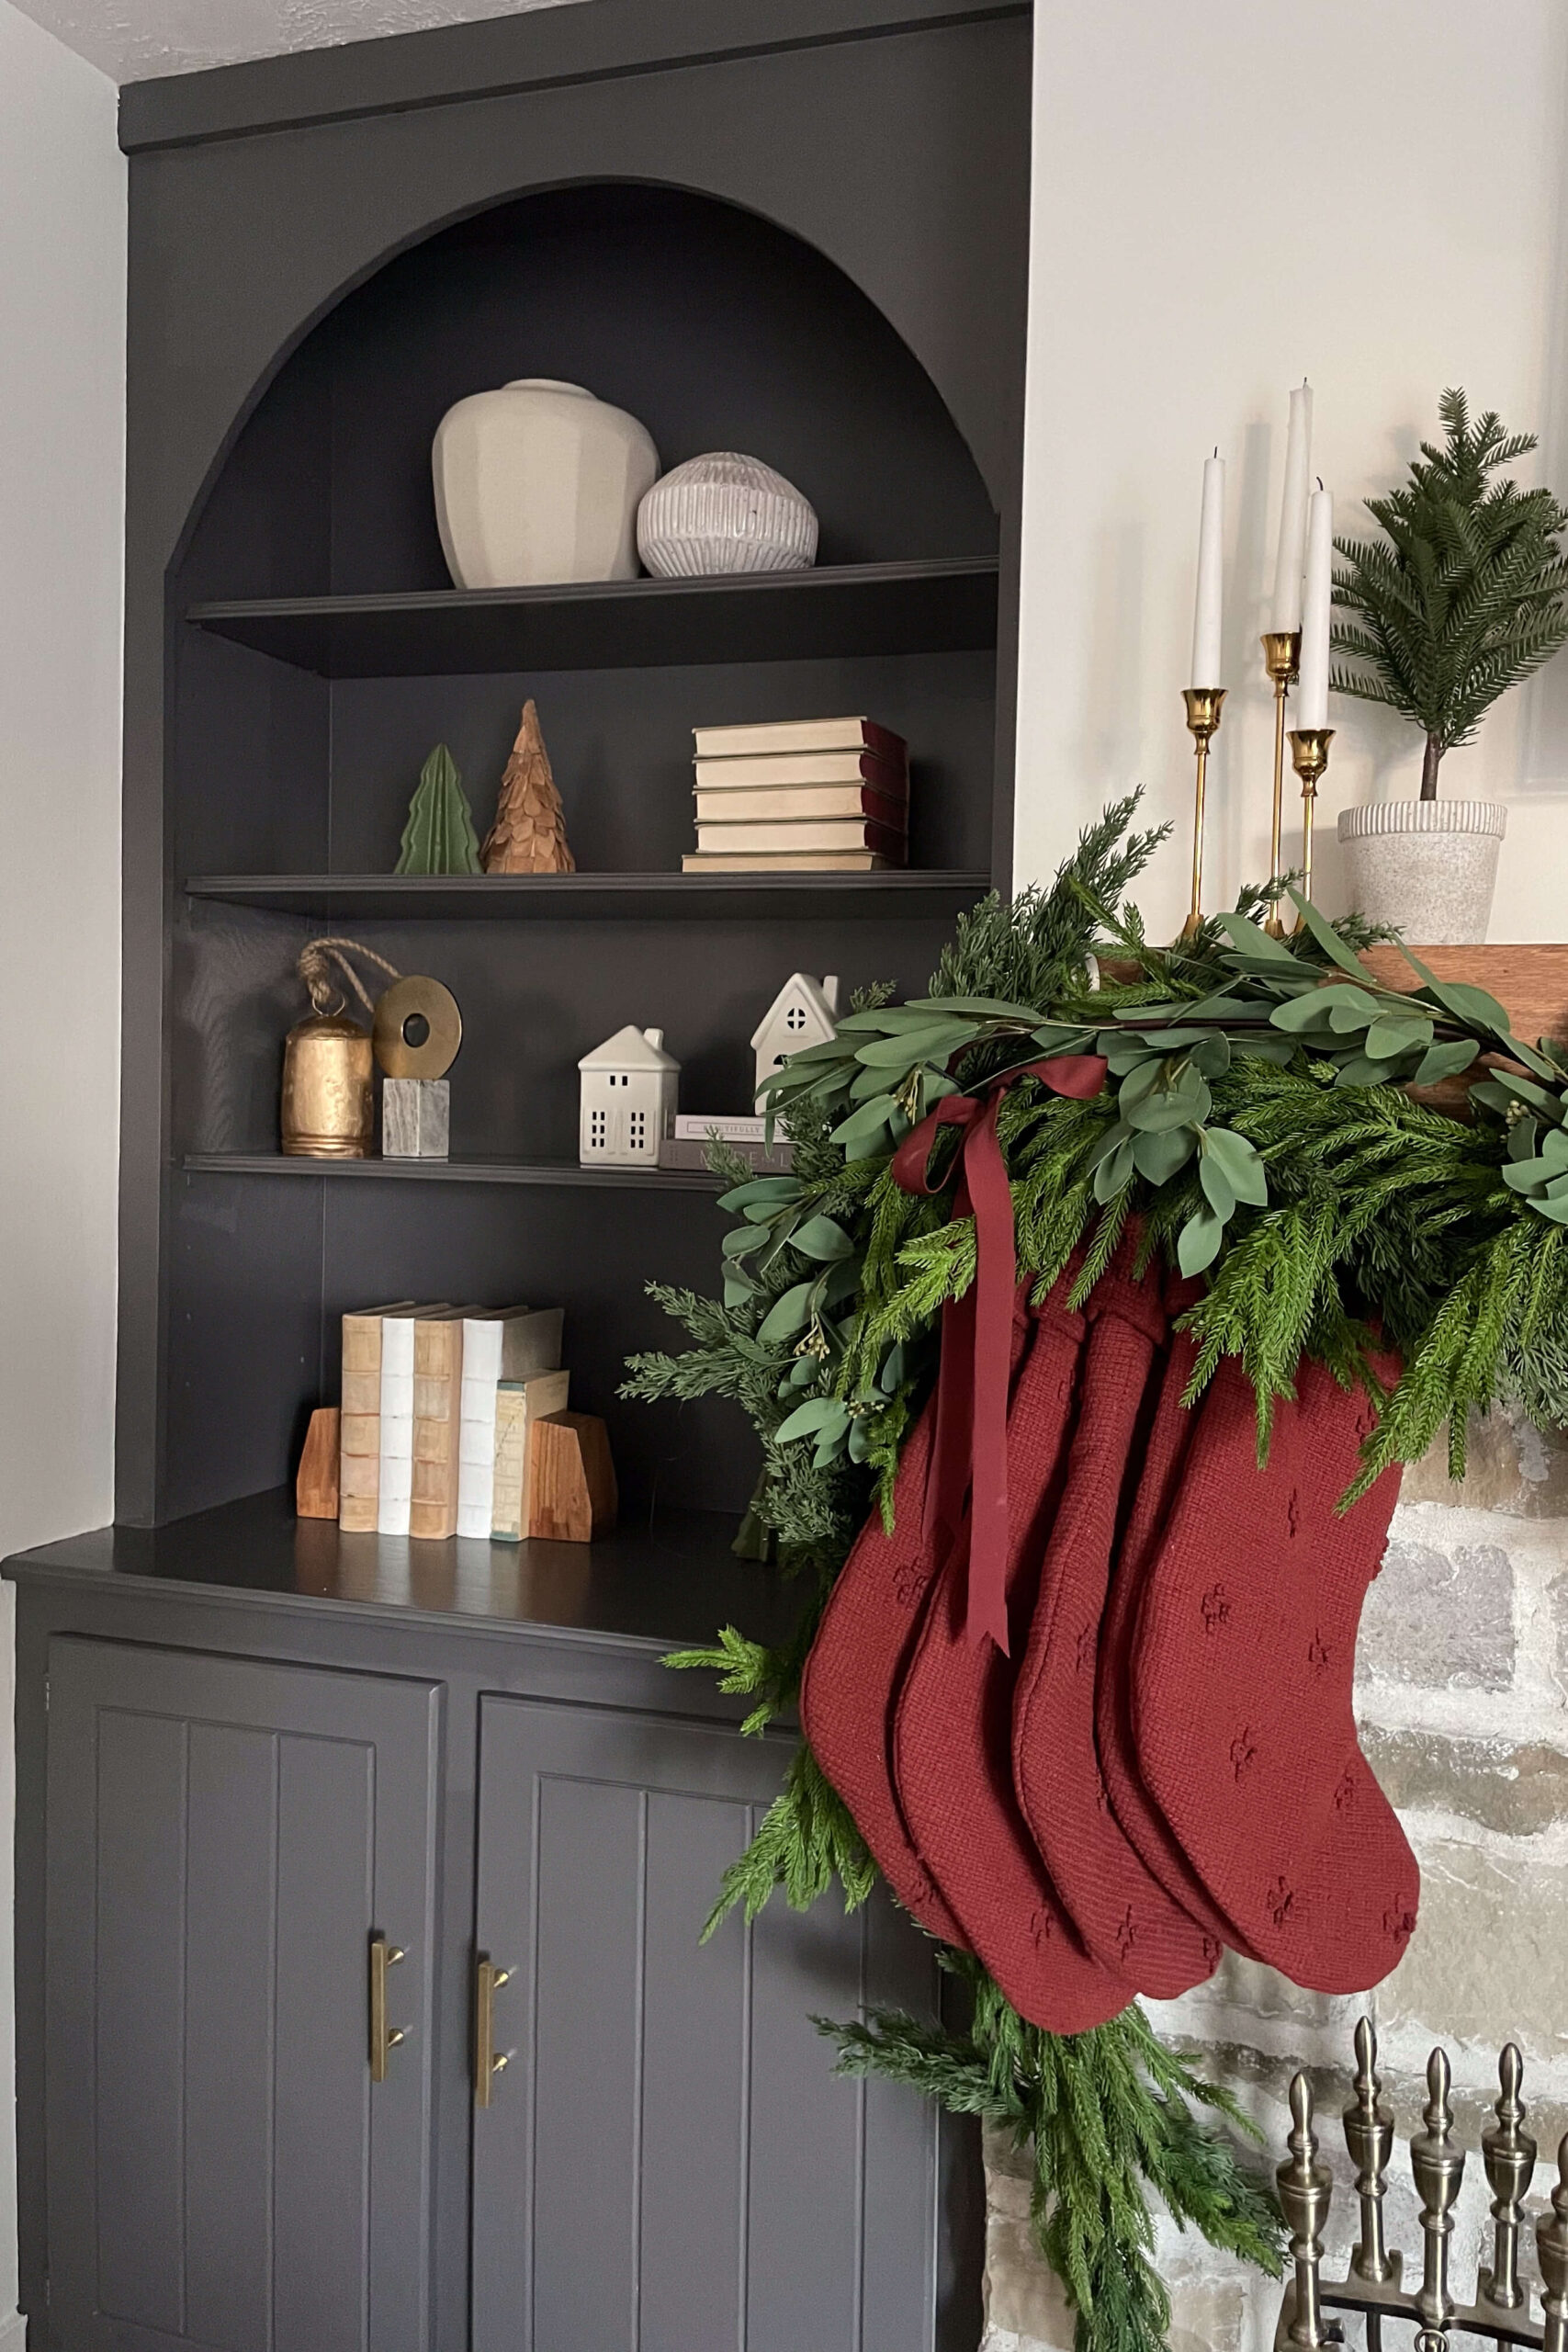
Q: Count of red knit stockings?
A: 5